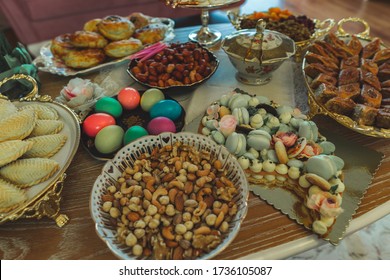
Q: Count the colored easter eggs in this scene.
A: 8